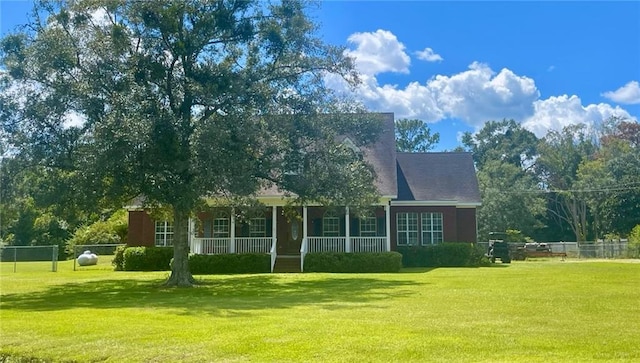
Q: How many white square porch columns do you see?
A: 6